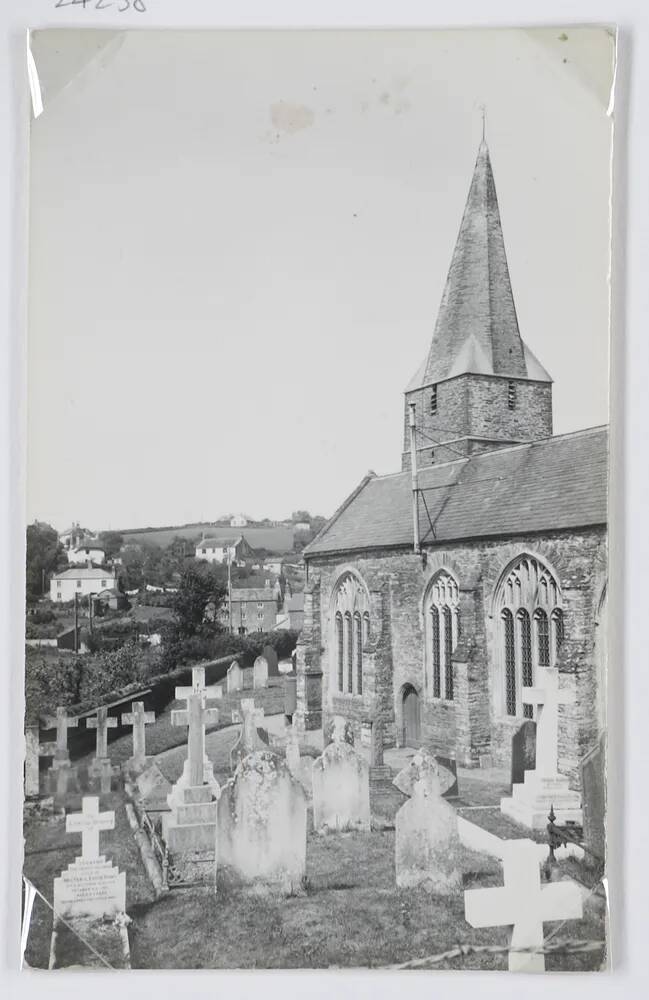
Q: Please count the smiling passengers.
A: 0